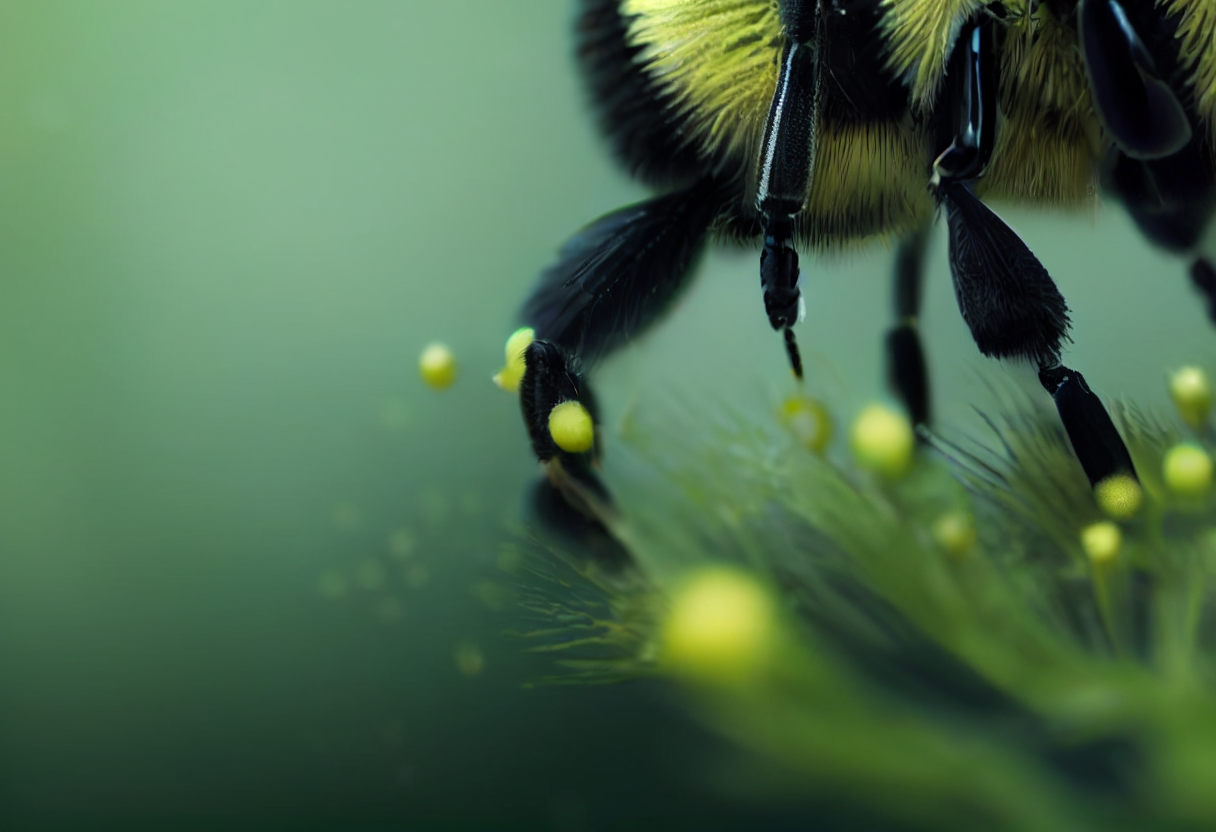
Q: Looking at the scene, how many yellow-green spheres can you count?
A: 11